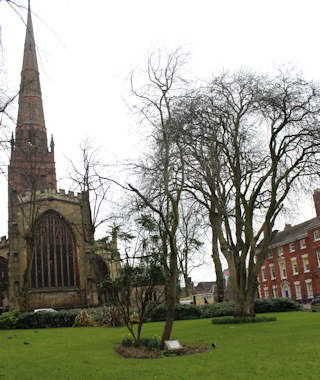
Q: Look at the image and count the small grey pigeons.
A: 4